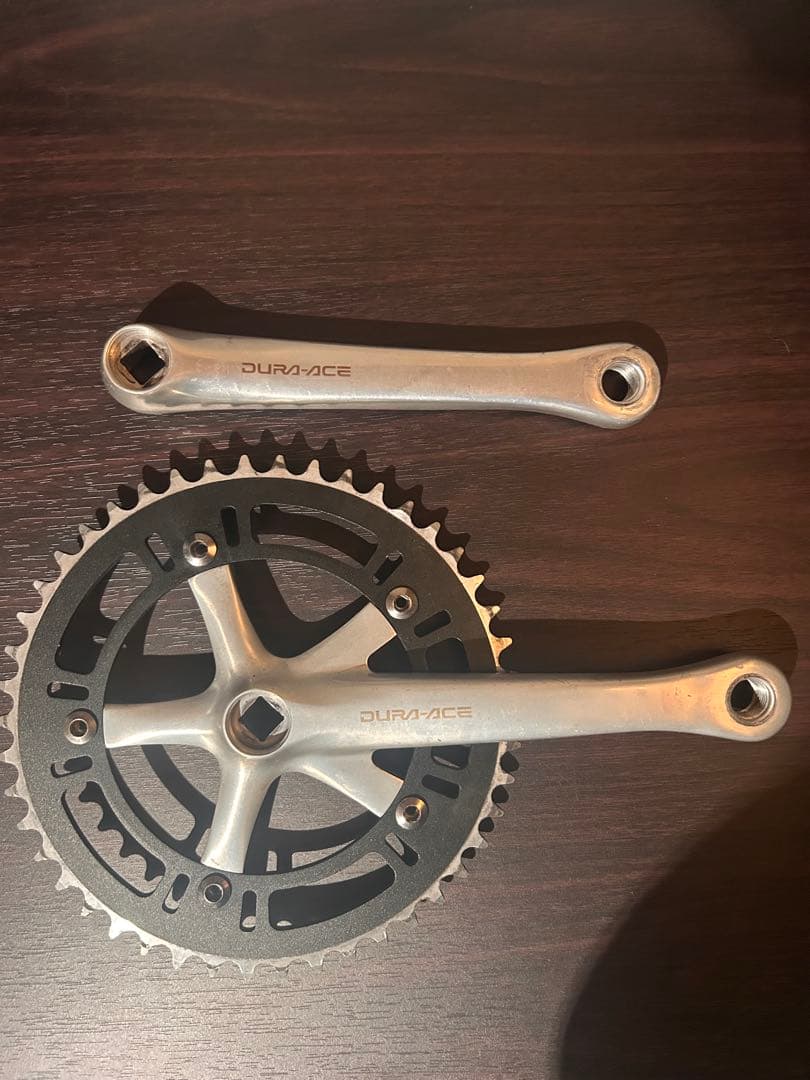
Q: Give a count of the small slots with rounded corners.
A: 10